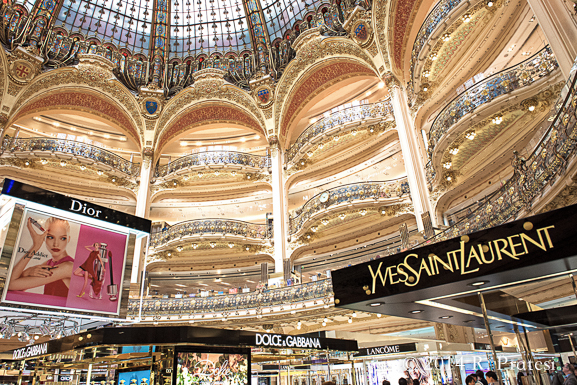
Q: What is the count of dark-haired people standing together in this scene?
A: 4